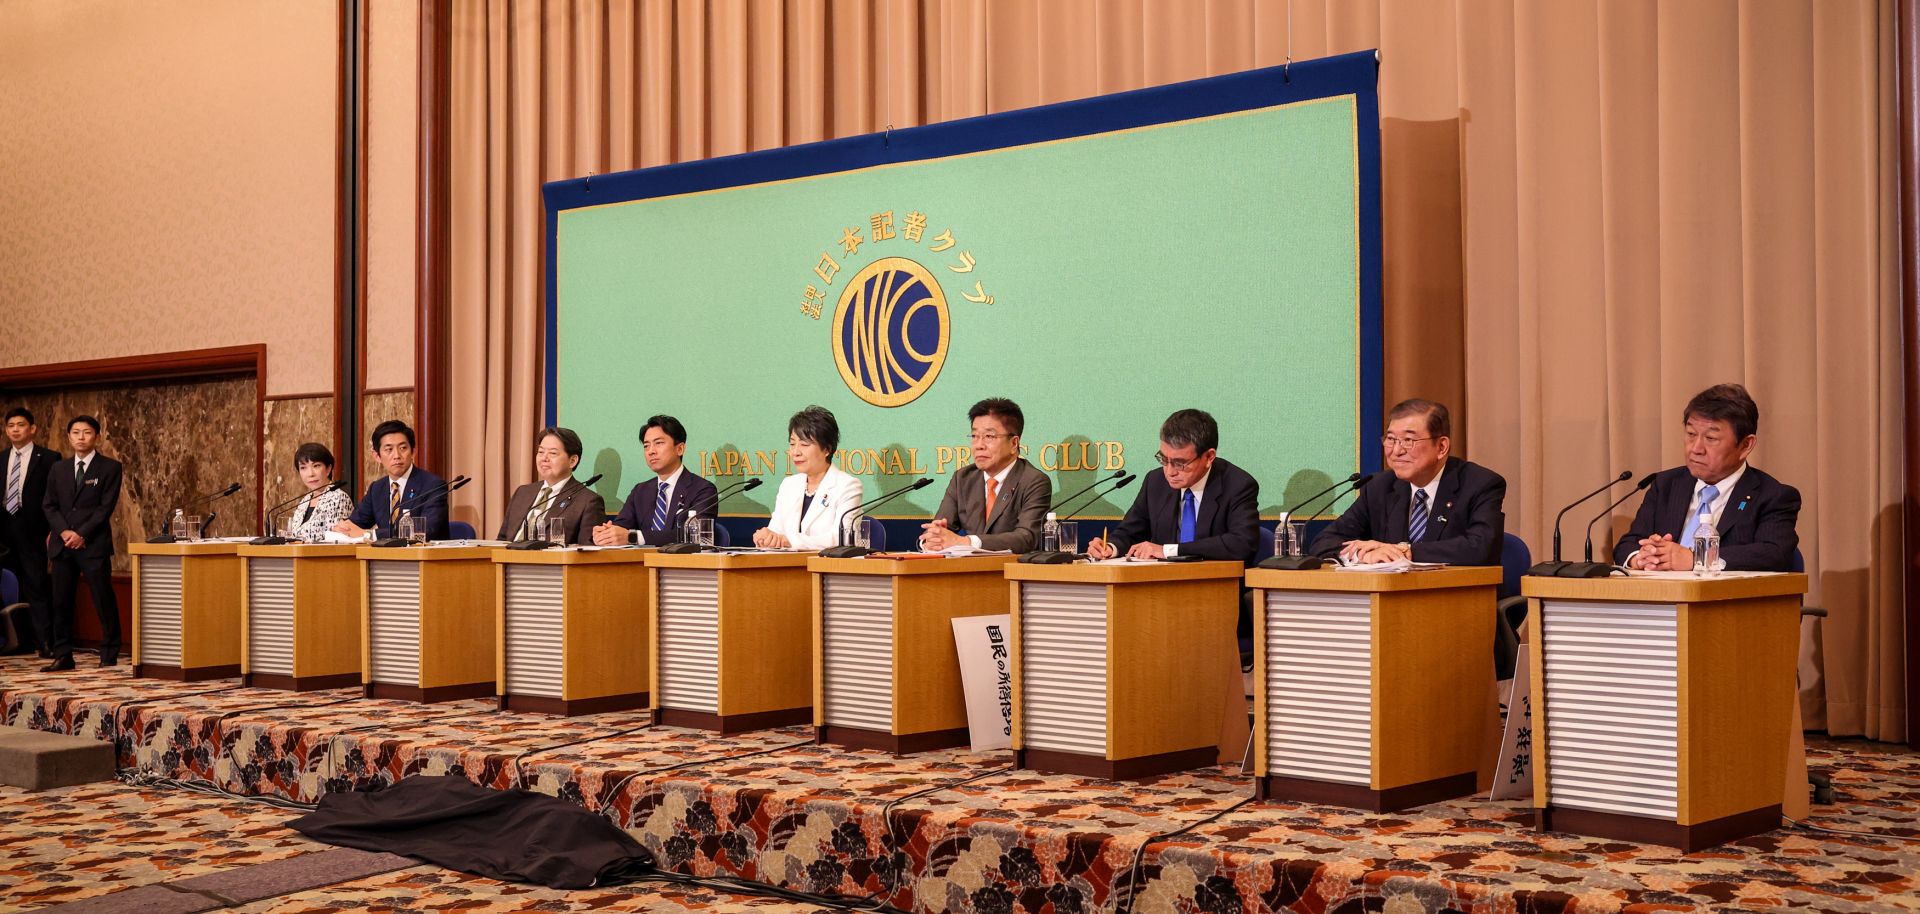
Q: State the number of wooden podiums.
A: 9